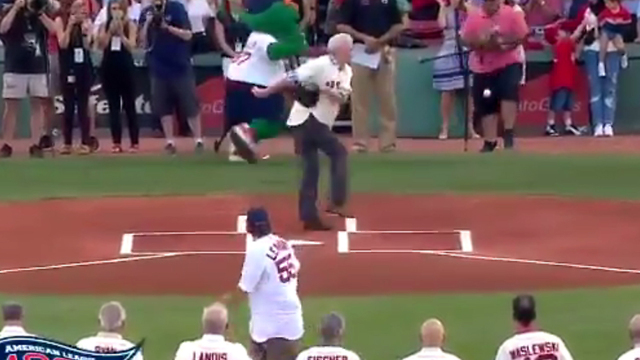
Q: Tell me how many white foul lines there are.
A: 2